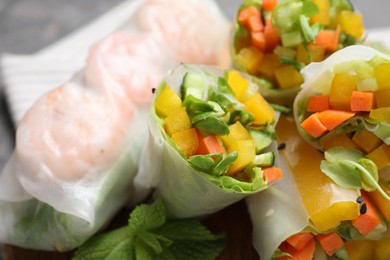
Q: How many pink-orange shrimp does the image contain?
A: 3